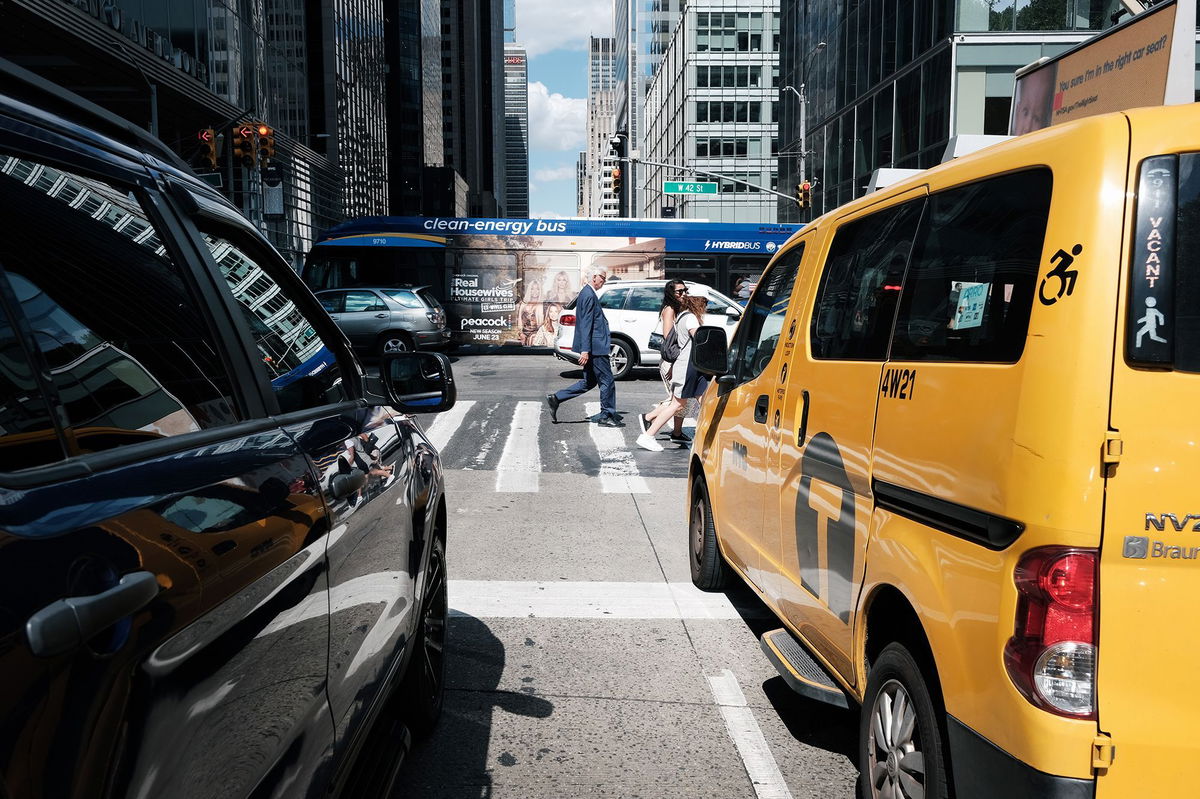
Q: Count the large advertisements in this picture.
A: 2